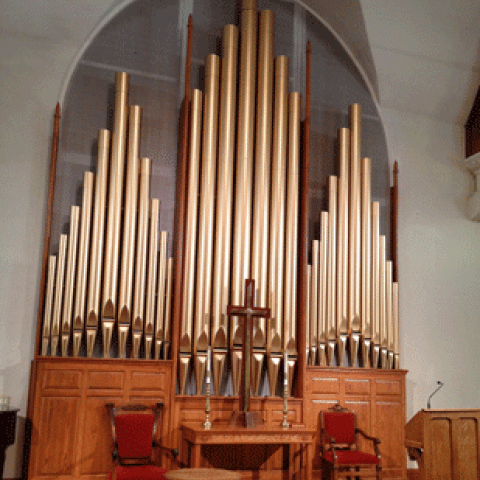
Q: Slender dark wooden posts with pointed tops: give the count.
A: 4